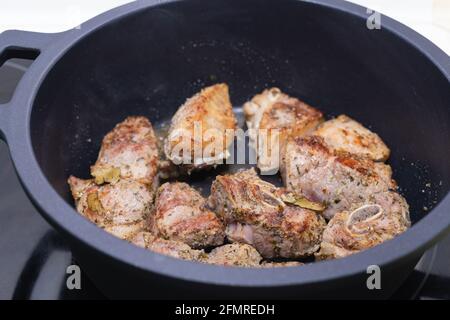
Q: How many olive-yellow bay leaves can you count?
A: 3